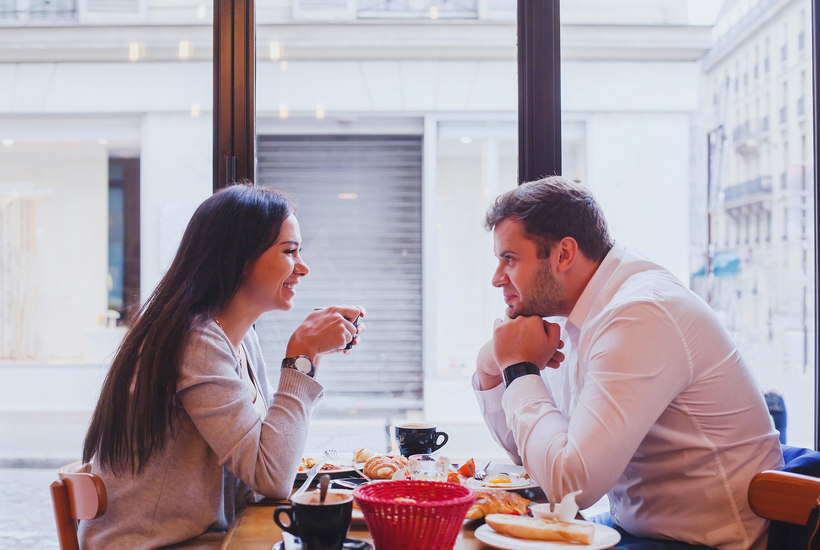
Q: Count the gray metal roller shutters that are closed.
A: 1